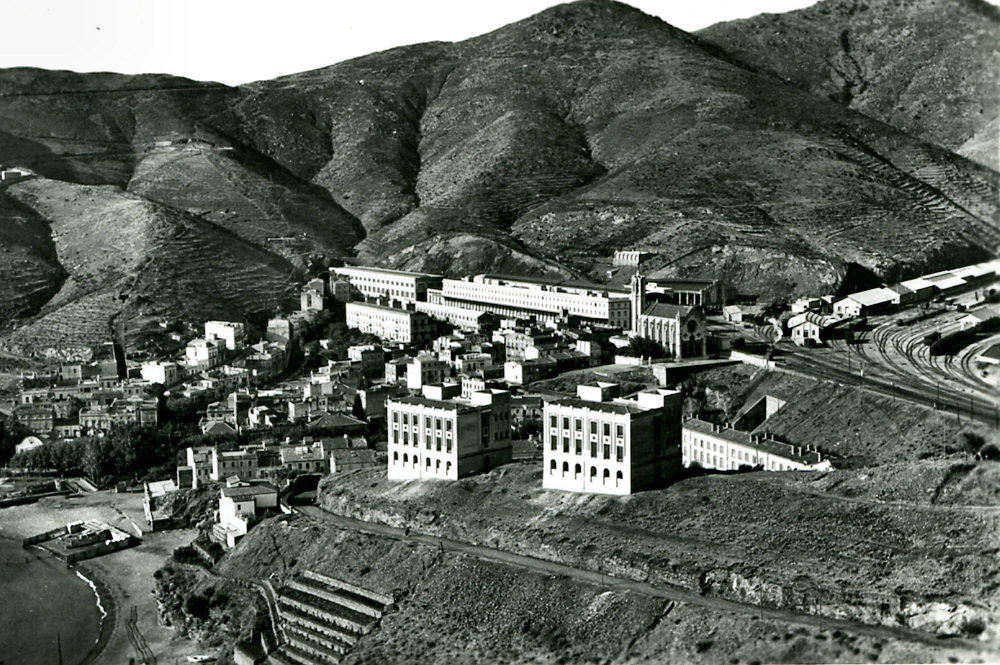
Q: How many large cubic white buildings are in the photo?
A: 2